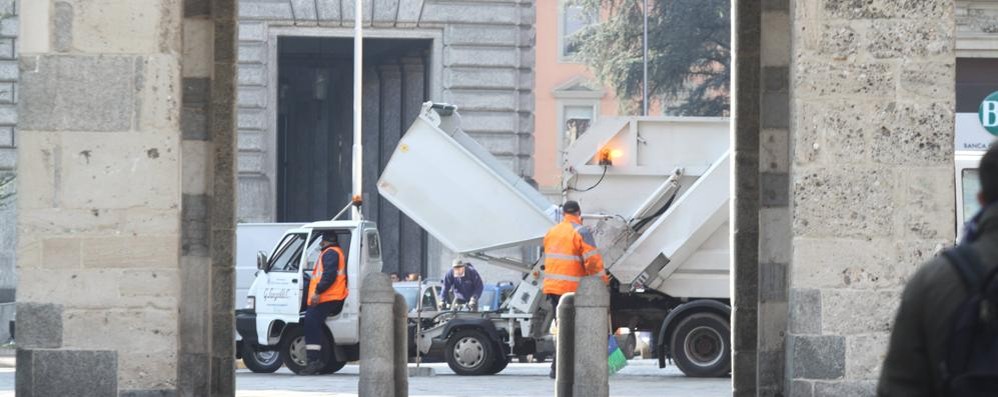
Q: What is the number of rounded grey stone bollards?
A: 4